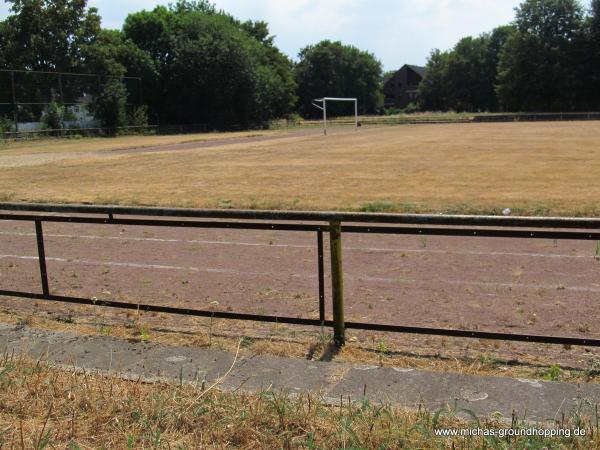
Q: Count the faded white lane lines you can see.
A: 2